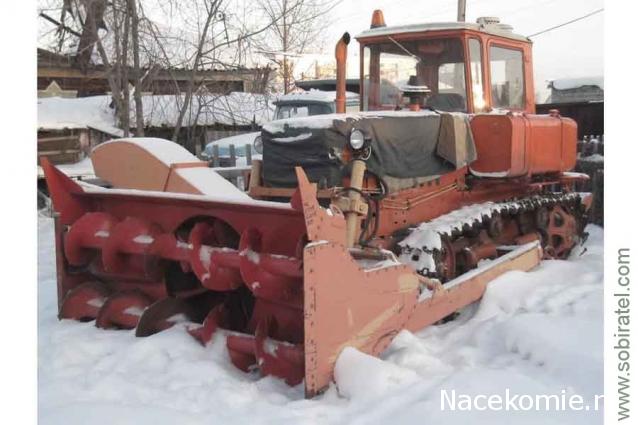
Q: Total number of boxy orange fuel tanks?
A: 1